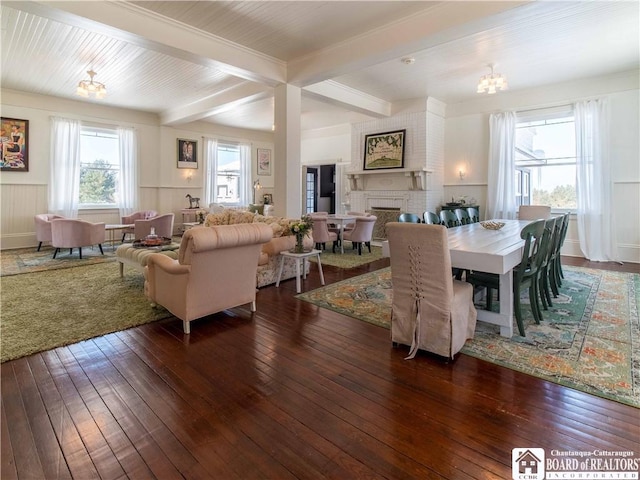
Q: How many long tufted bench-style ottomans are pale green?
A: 1